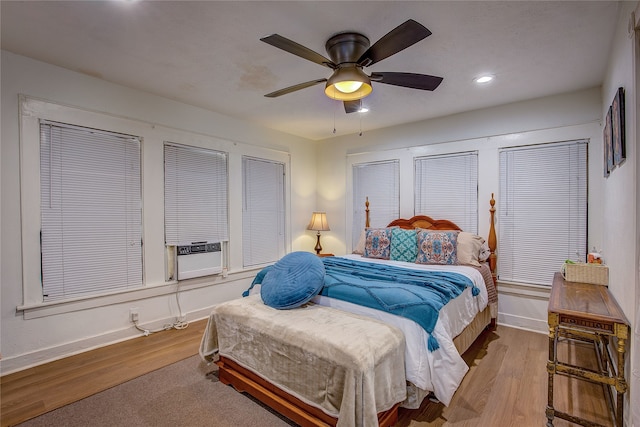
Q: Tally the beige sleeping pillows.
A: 2